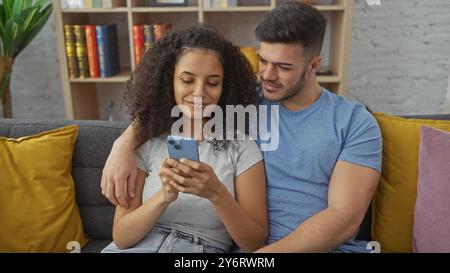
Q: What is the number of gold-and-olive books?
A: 2